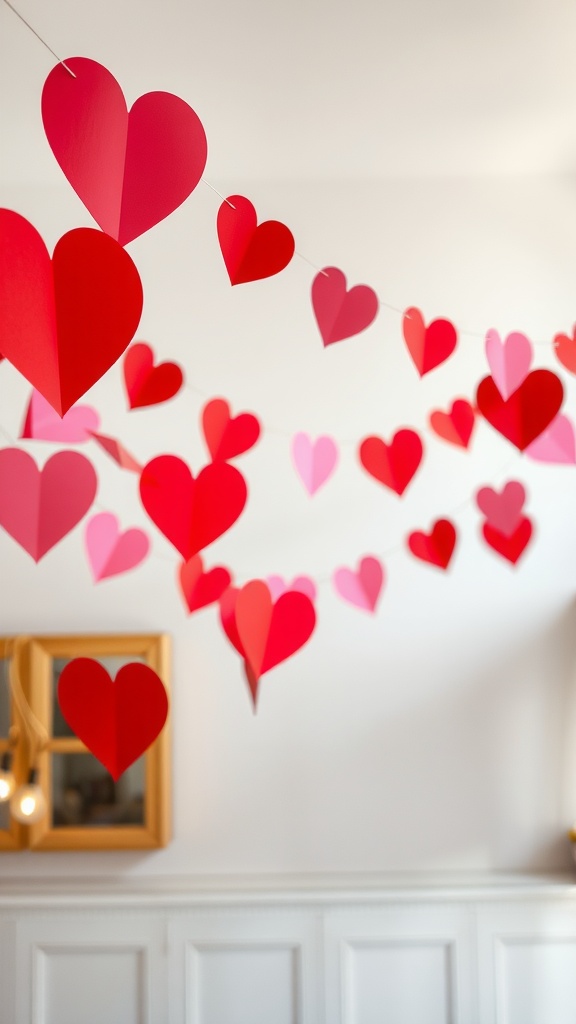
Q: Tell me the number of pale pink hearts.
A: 7